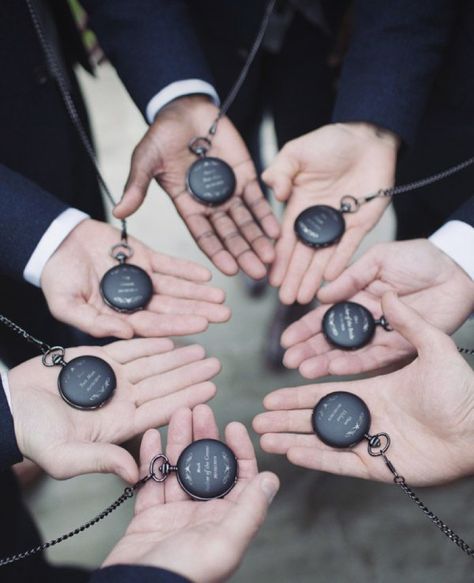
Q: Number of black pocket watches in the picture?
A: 7